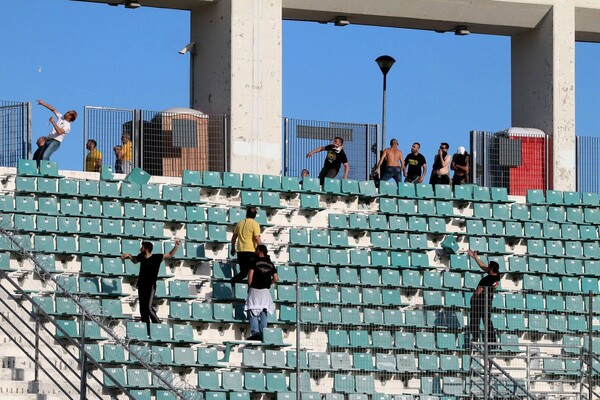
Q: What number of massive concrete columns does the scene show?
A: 2